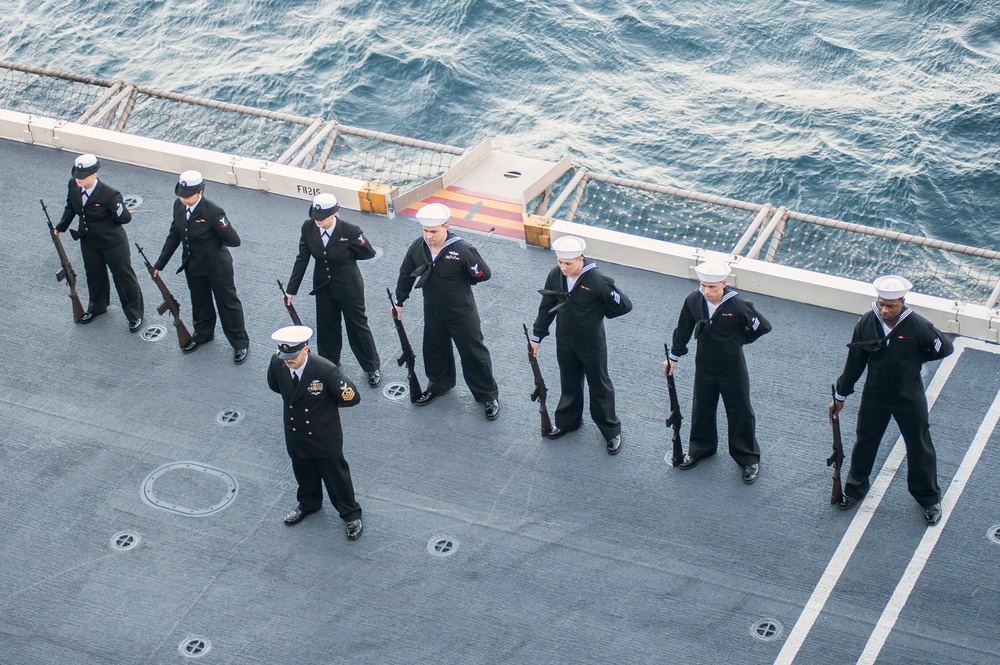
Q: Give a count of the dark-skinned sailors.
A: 1